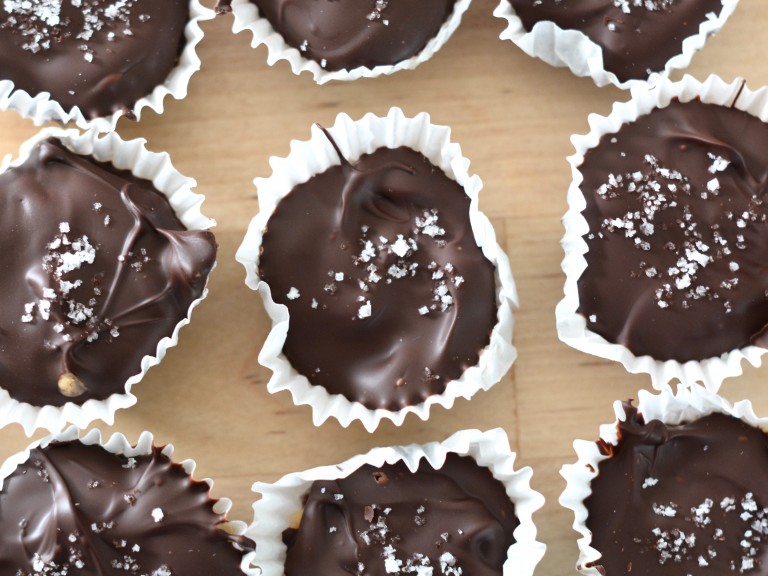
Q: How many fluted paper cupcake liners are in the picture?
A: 9